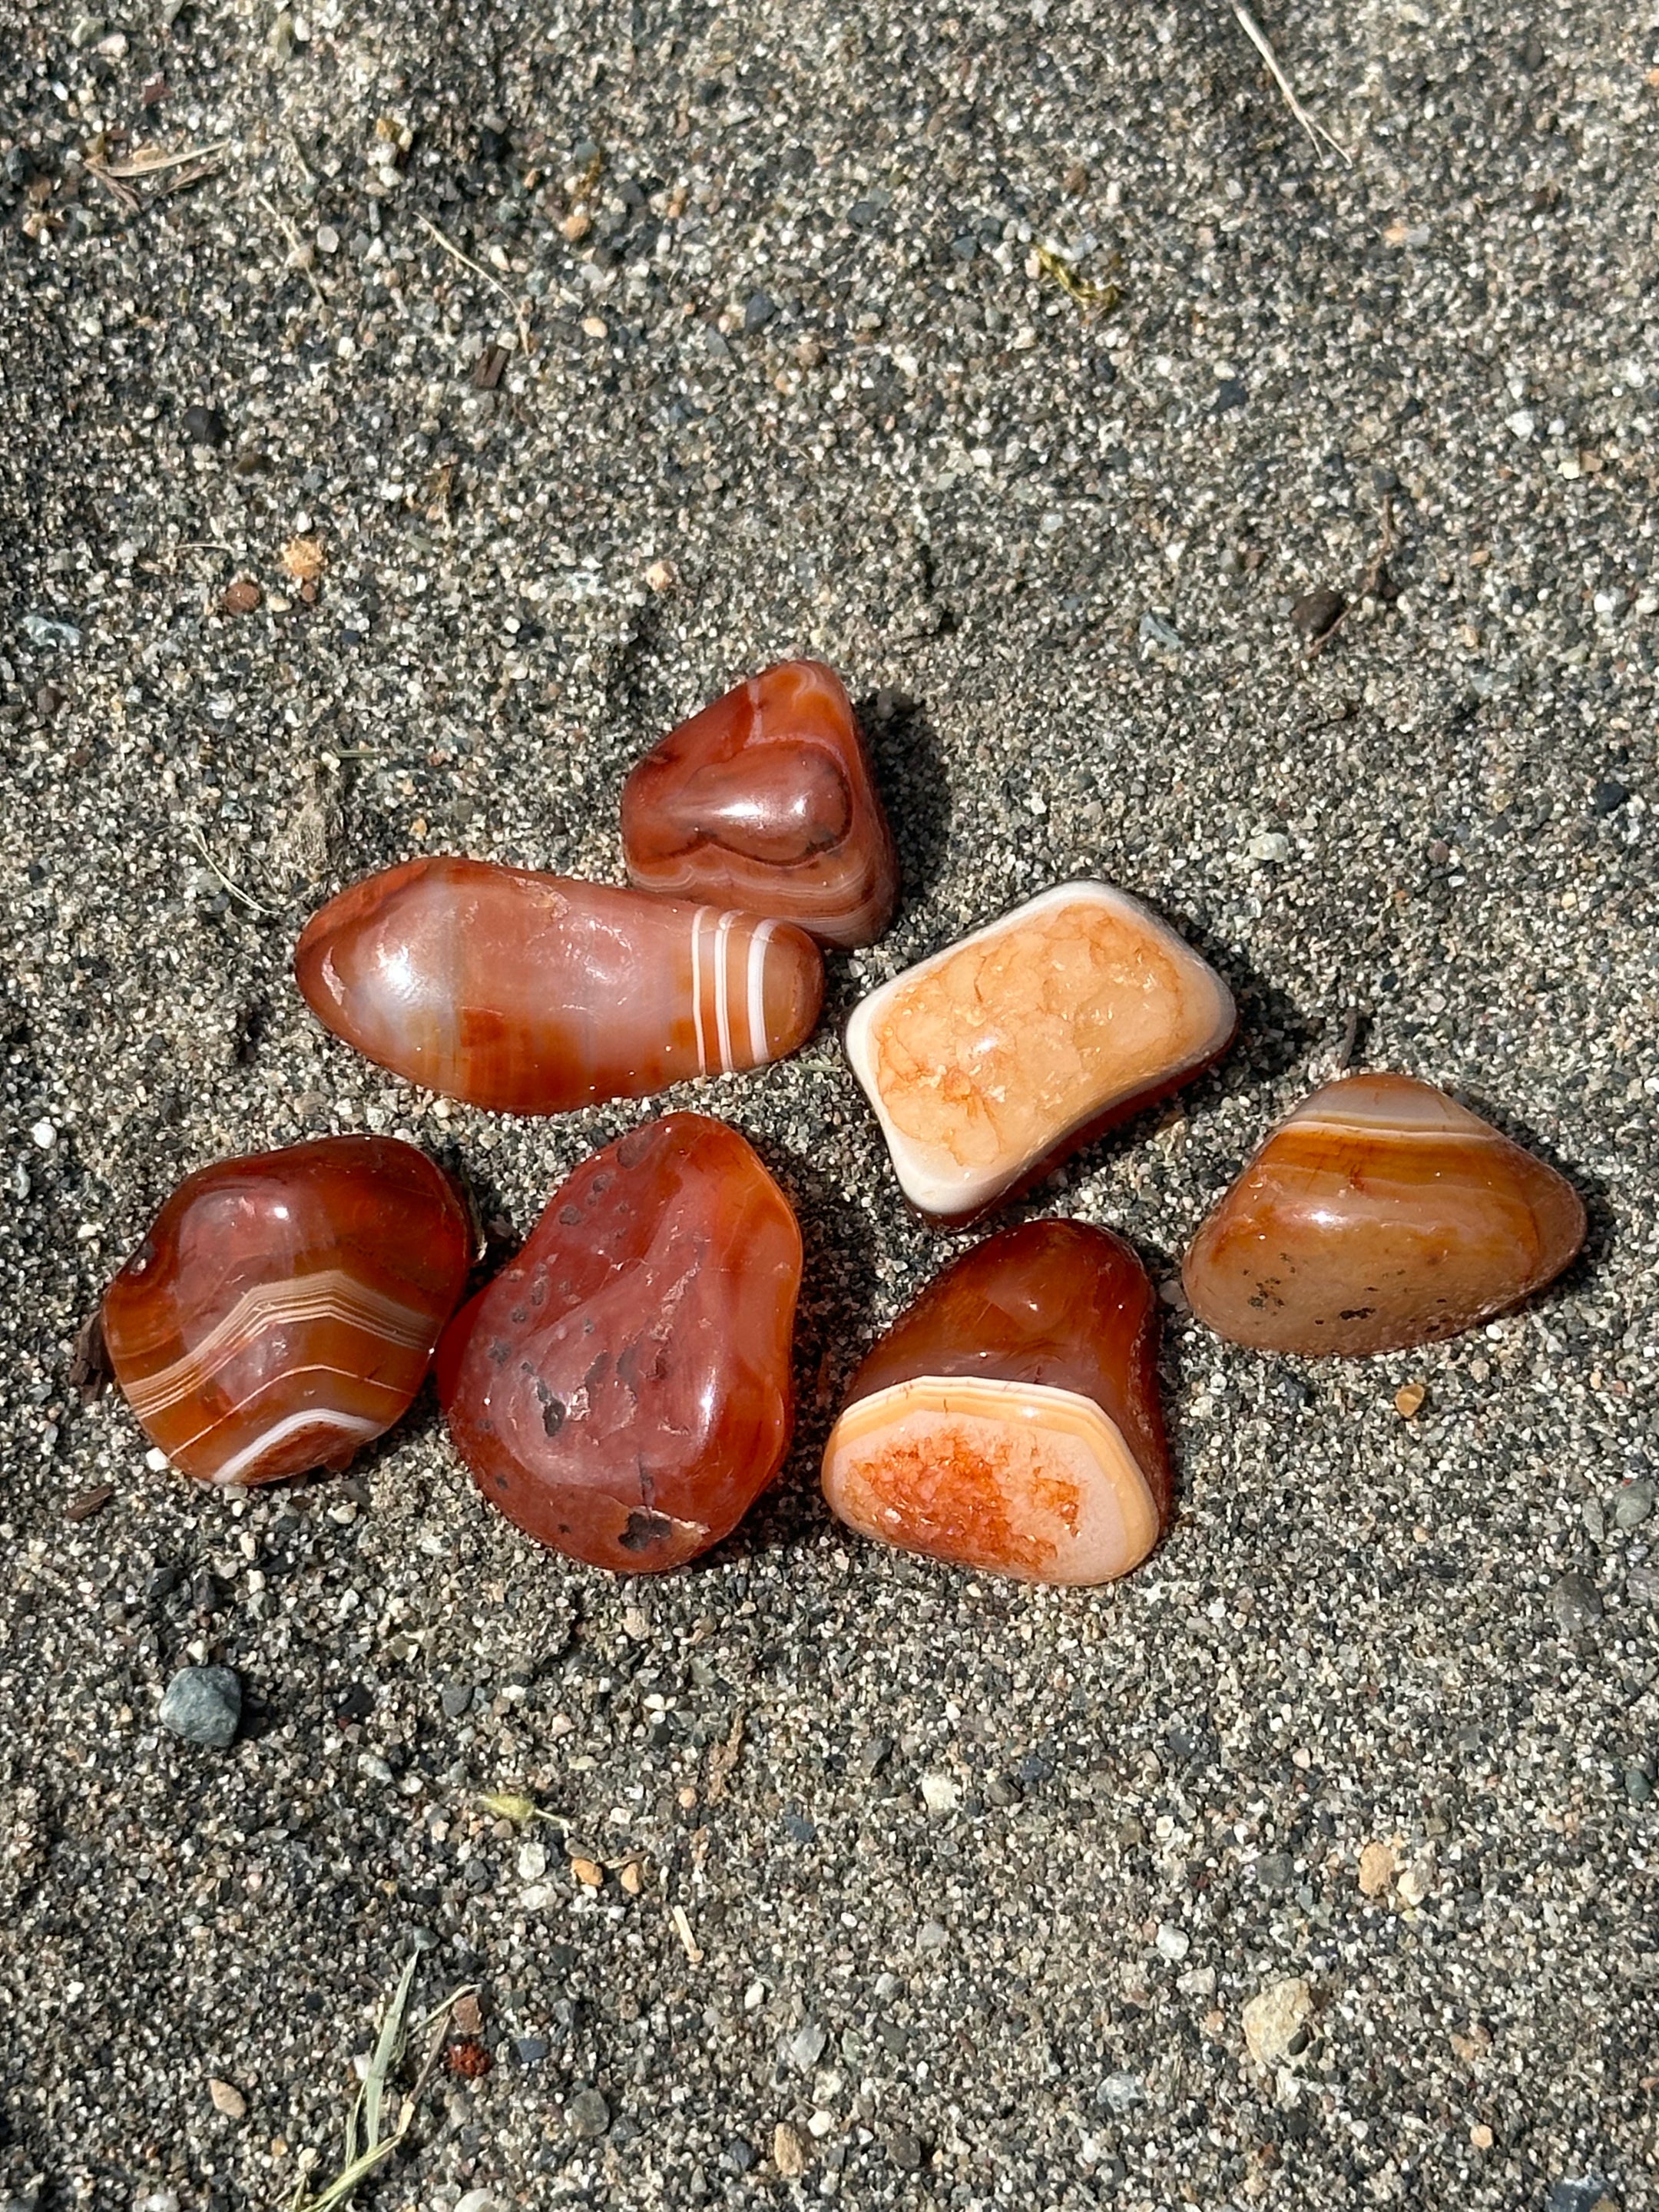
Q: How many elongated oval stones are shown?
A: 1